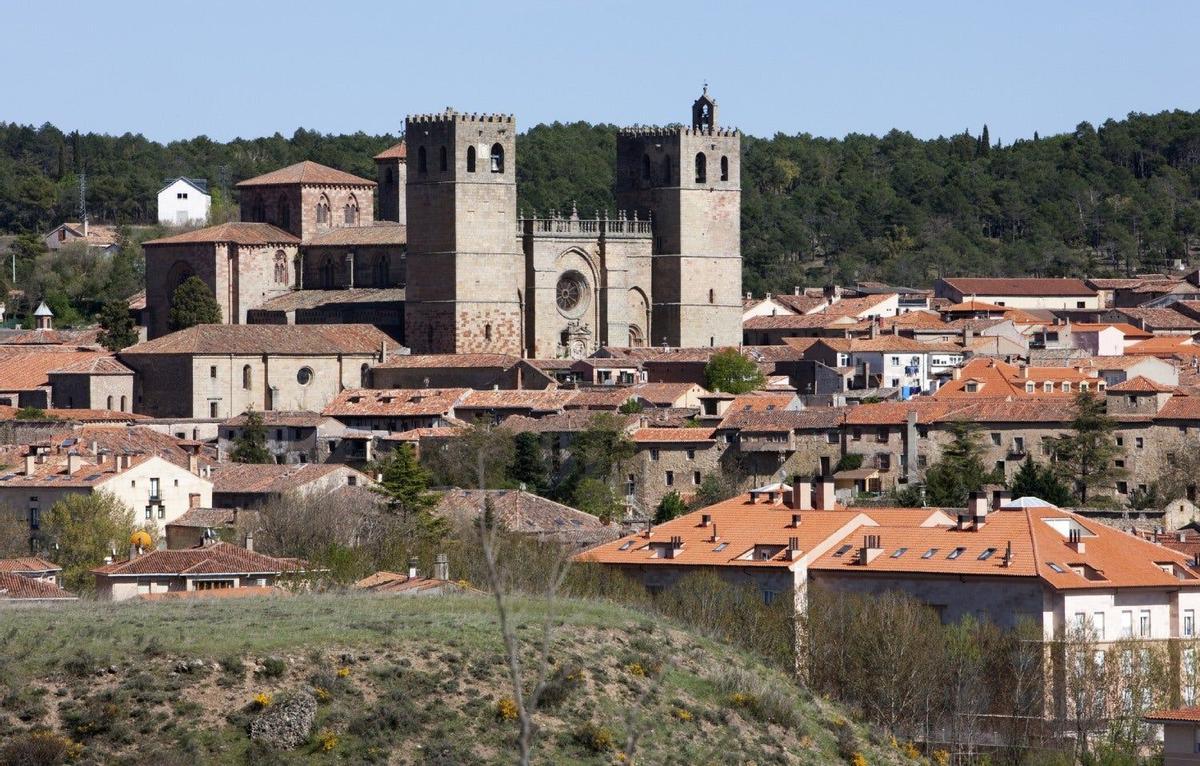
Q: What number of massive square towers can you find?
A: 2